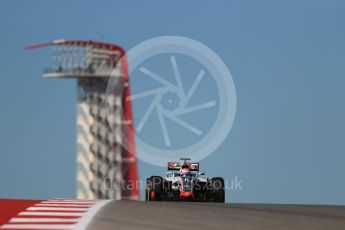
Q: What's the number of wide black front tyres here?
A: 2